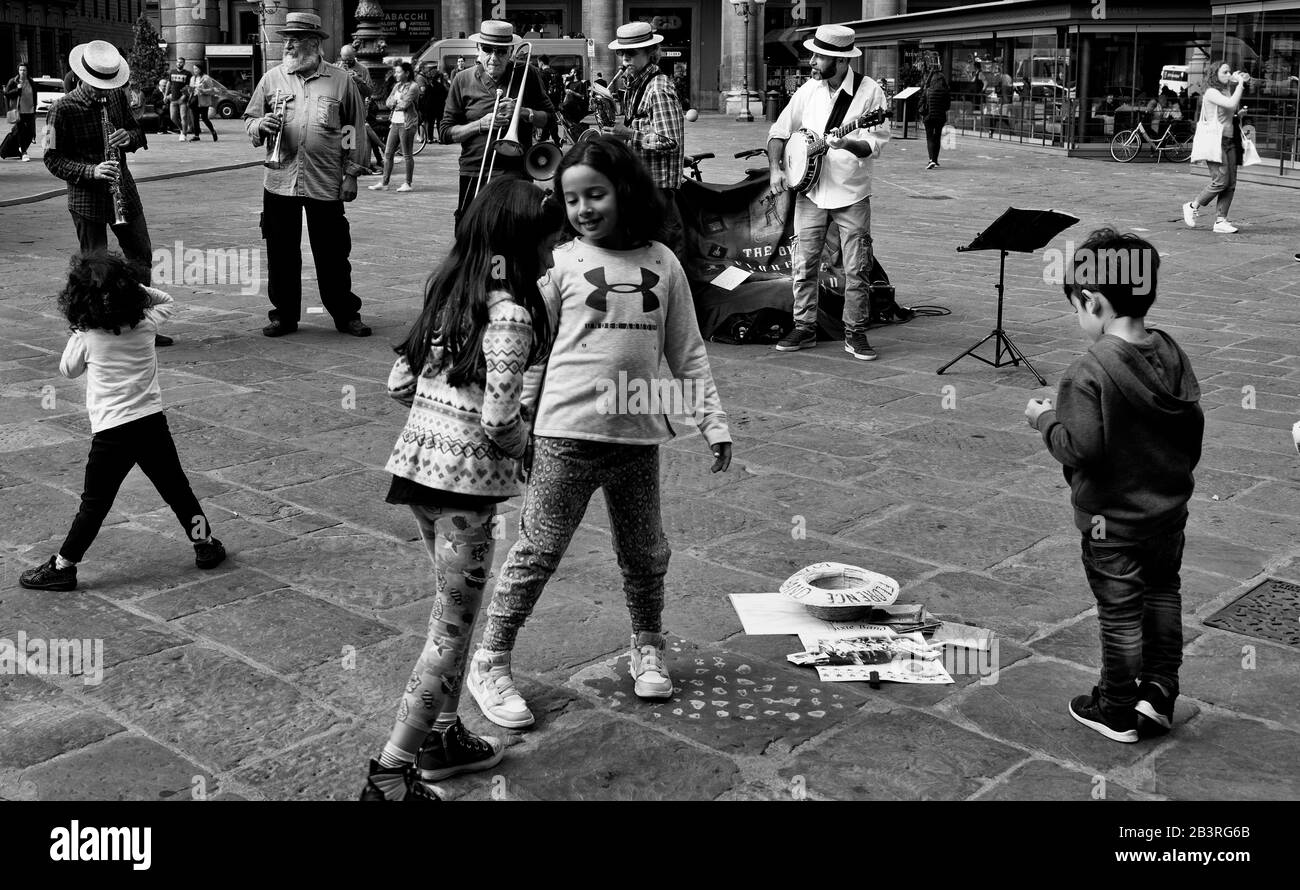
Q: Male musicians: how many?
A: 5